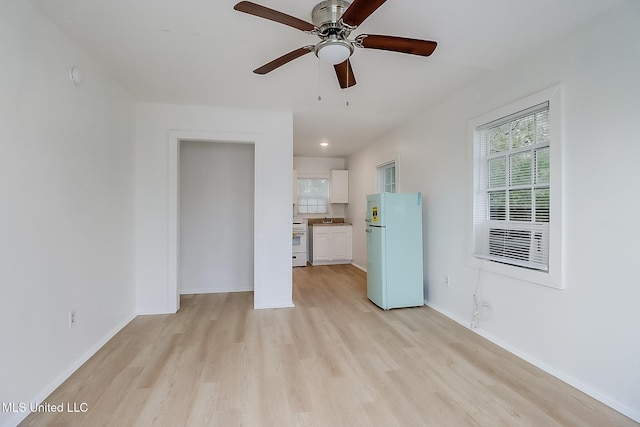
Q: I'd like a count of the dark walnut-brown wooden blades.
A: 5